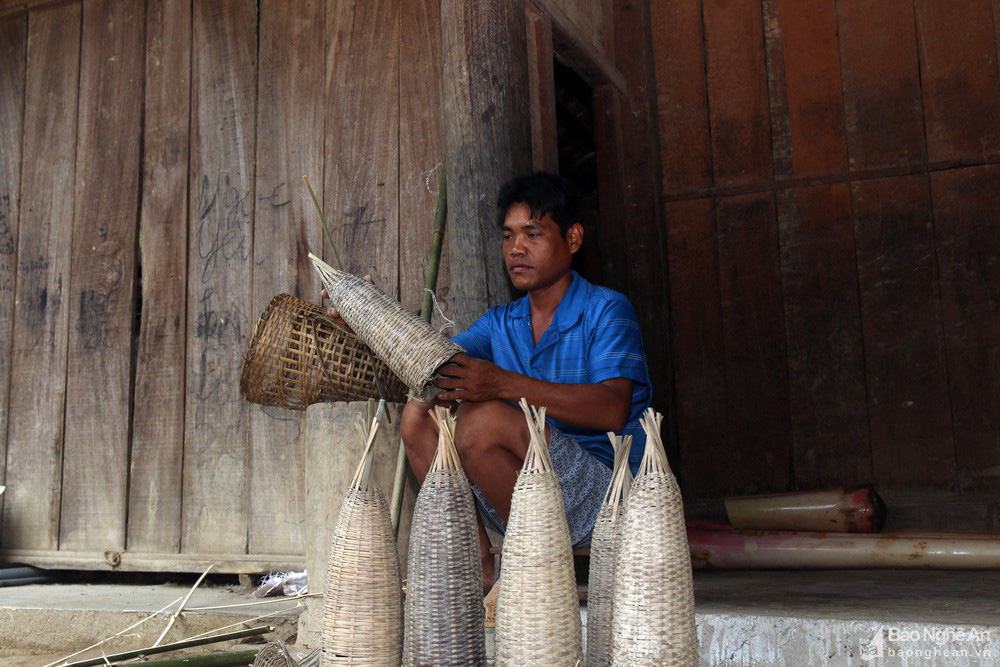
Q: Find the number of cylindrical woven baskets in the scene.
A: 6